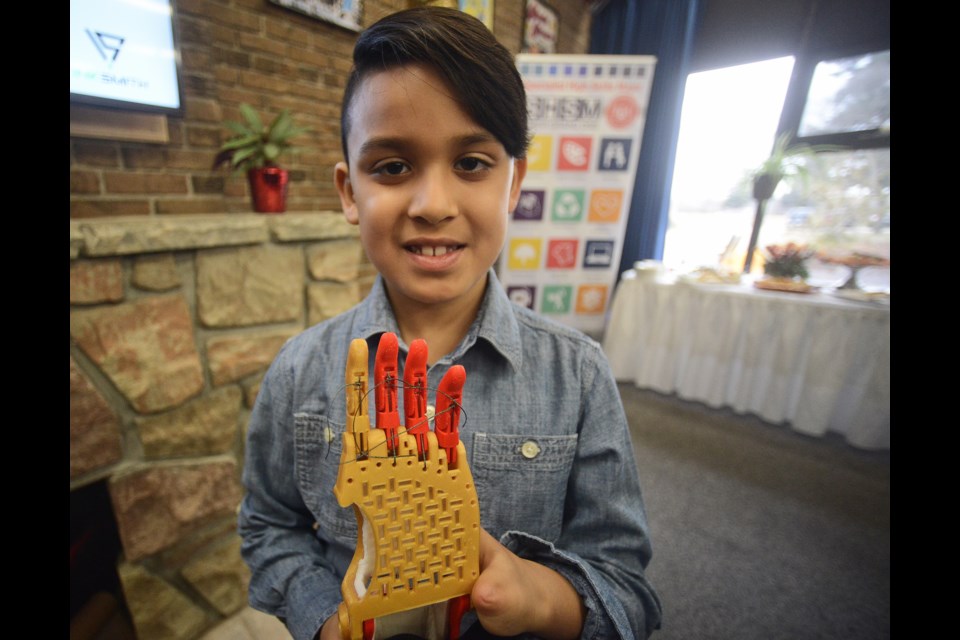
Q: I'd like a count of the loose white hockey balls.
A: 0